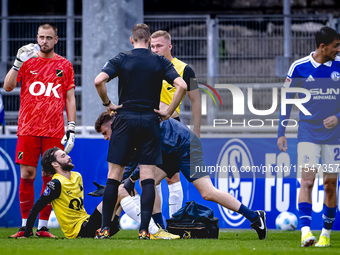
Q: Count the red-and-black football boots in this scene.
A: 2